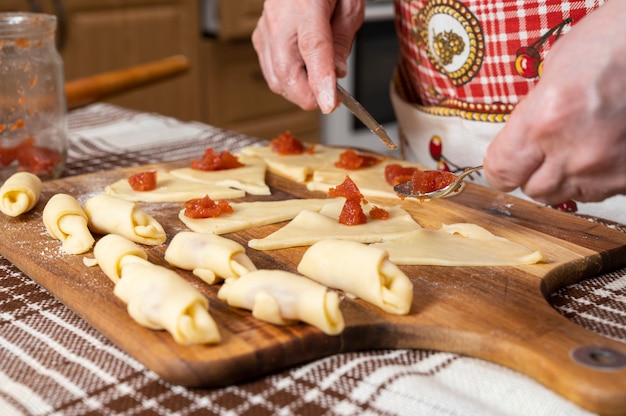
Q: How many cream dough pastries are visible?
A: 8